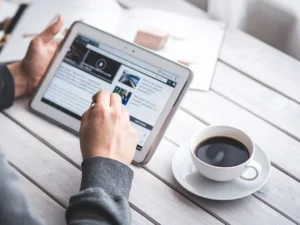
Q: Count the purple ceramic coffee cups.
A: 0